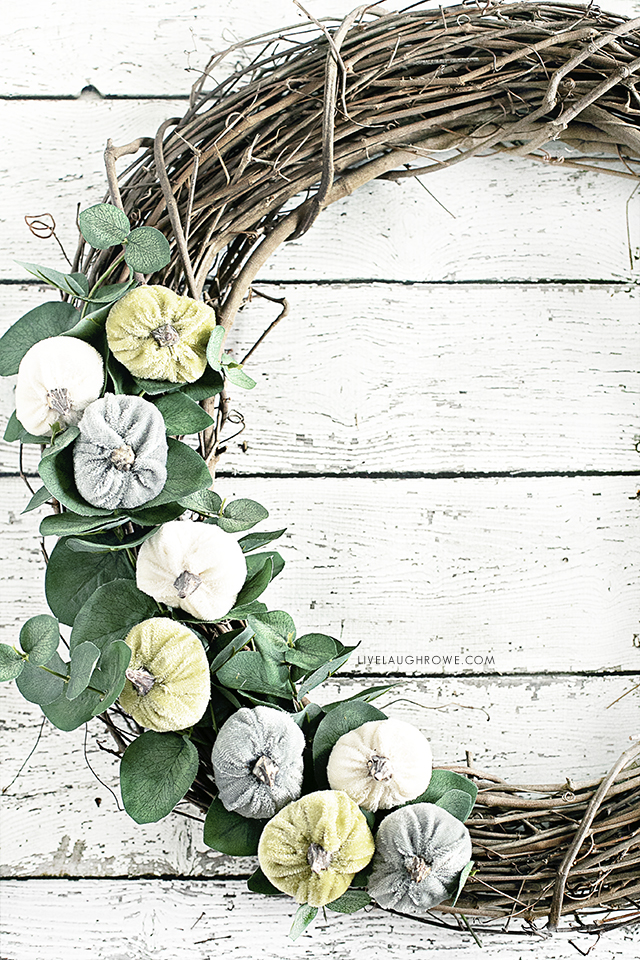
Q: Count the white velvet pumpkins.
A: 3